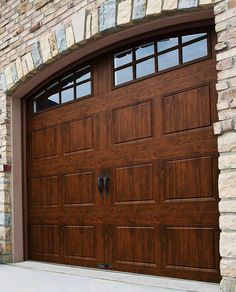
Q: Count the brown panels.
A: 12